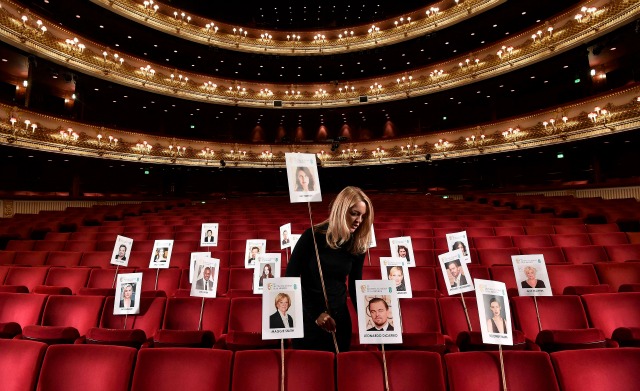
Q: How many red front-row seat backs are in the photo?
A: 7